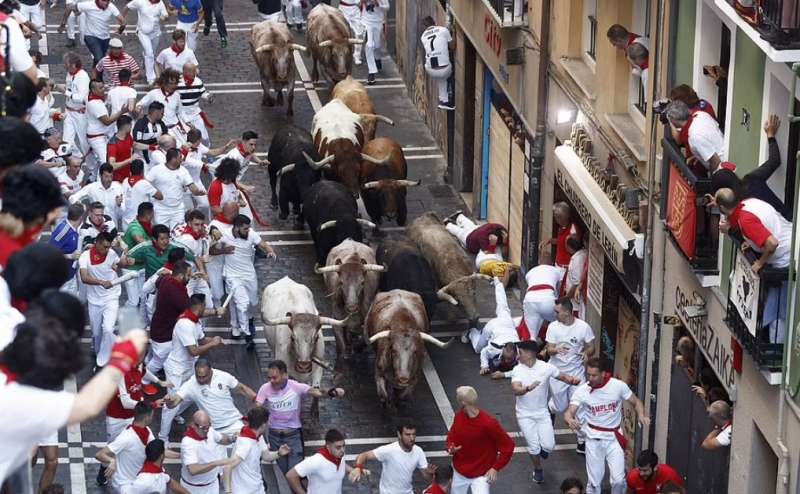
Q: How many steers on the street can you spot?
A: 12